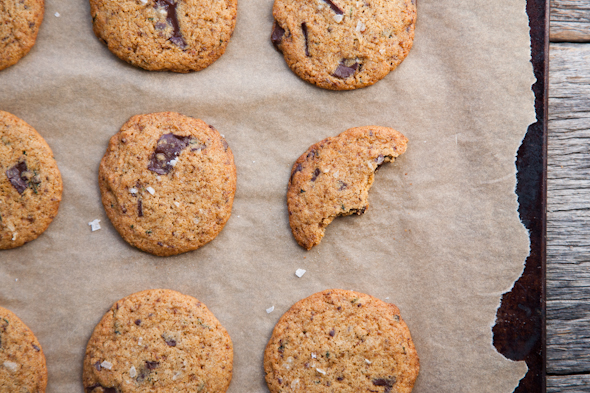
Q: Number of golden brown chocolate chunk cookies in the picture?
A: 9